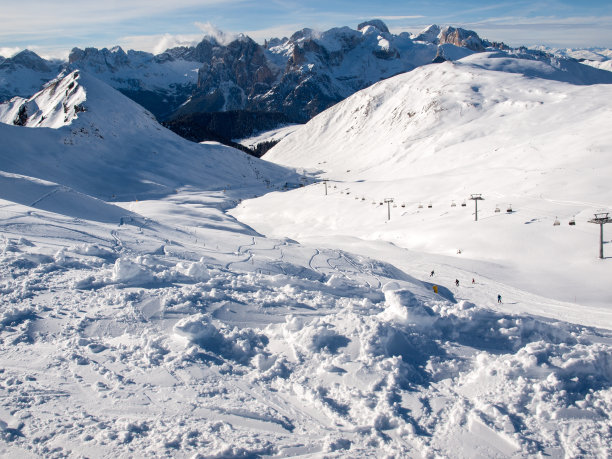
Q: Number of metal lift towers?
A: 4